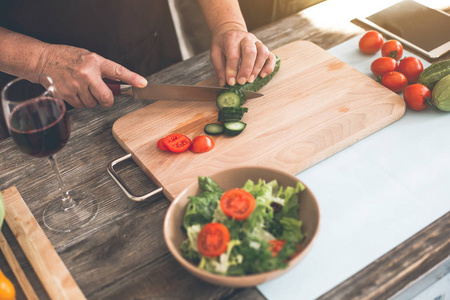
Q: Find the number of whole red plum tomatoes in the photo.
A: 6